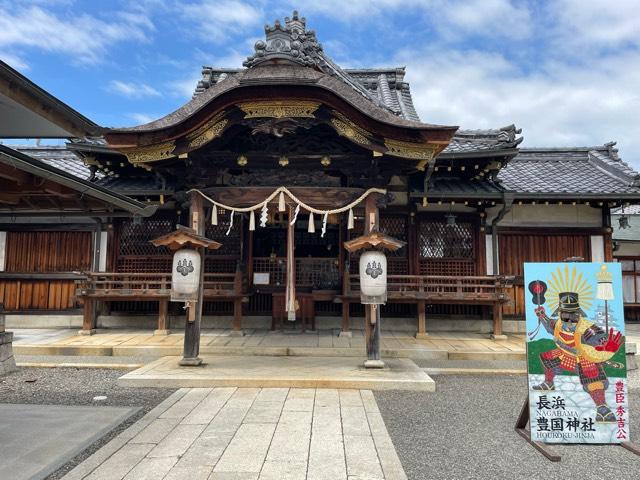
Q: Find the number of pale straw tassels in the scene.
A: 5